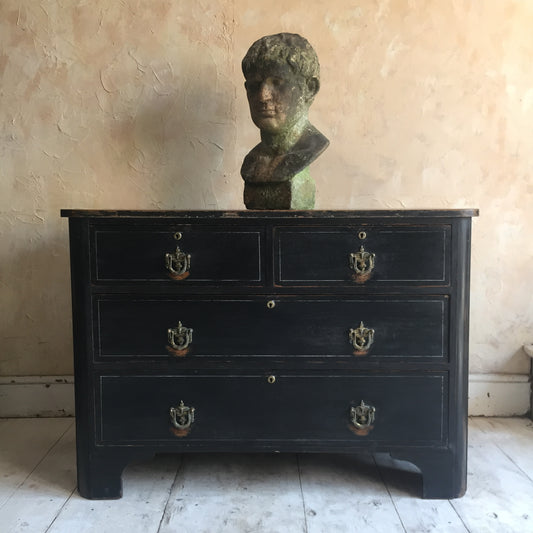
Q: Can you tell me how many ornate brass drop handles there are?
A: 6